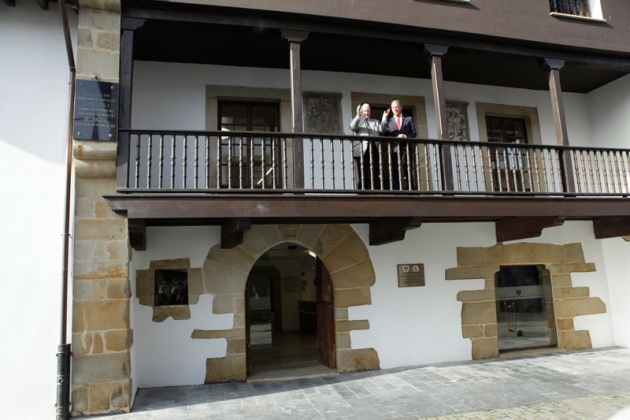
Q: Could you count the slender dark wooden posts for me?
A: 4